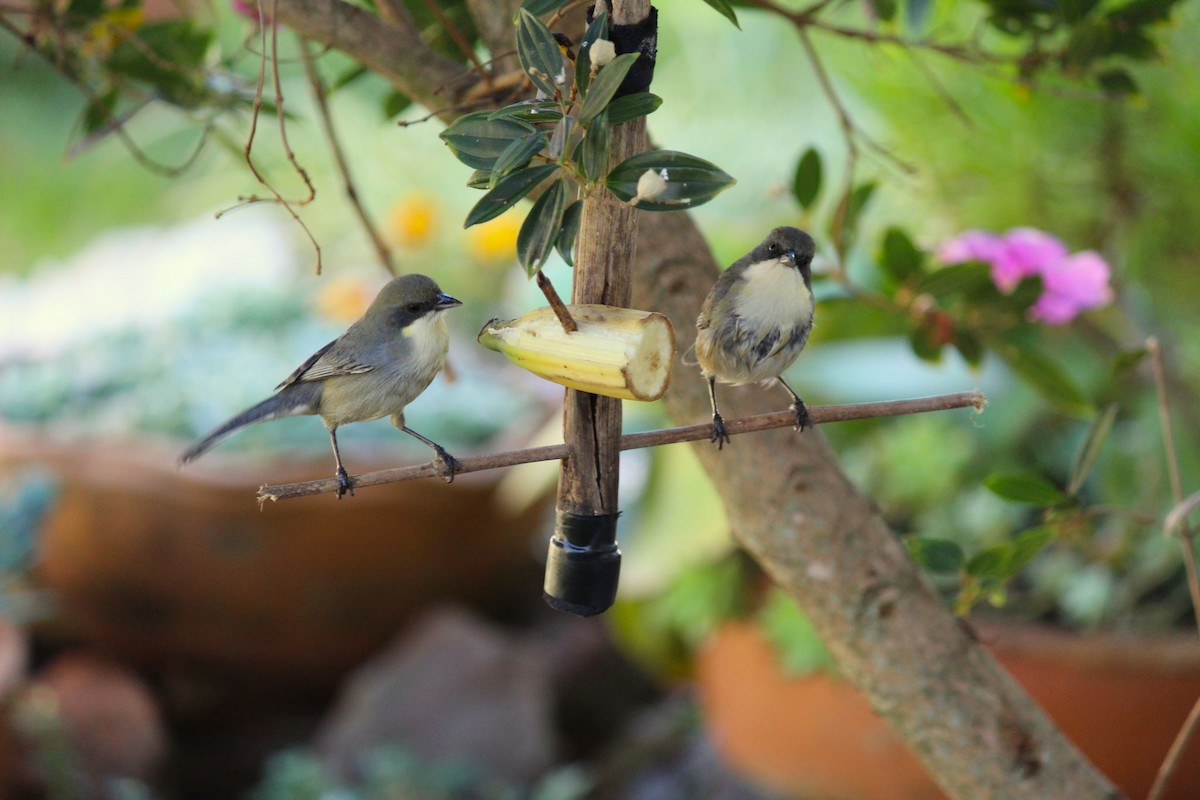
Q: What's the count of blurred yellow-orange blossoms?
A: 3